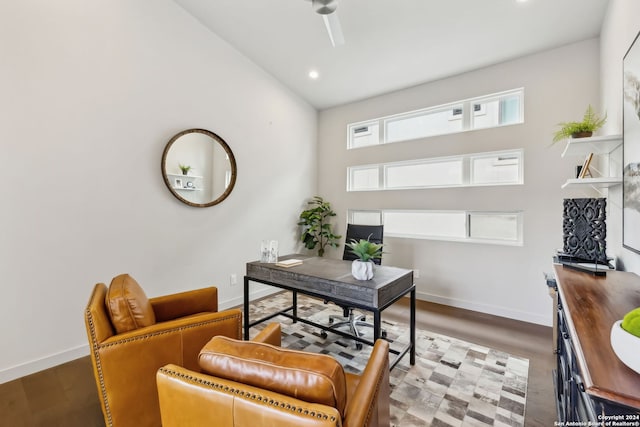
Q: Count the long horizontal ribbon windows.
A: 3